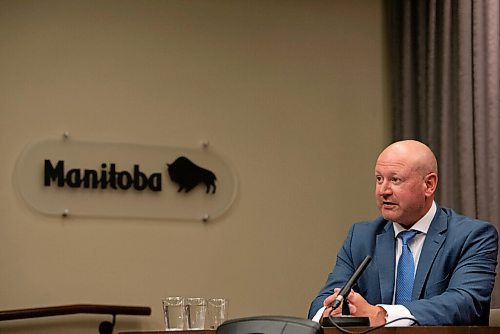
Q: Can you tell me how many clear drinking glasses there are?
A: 3